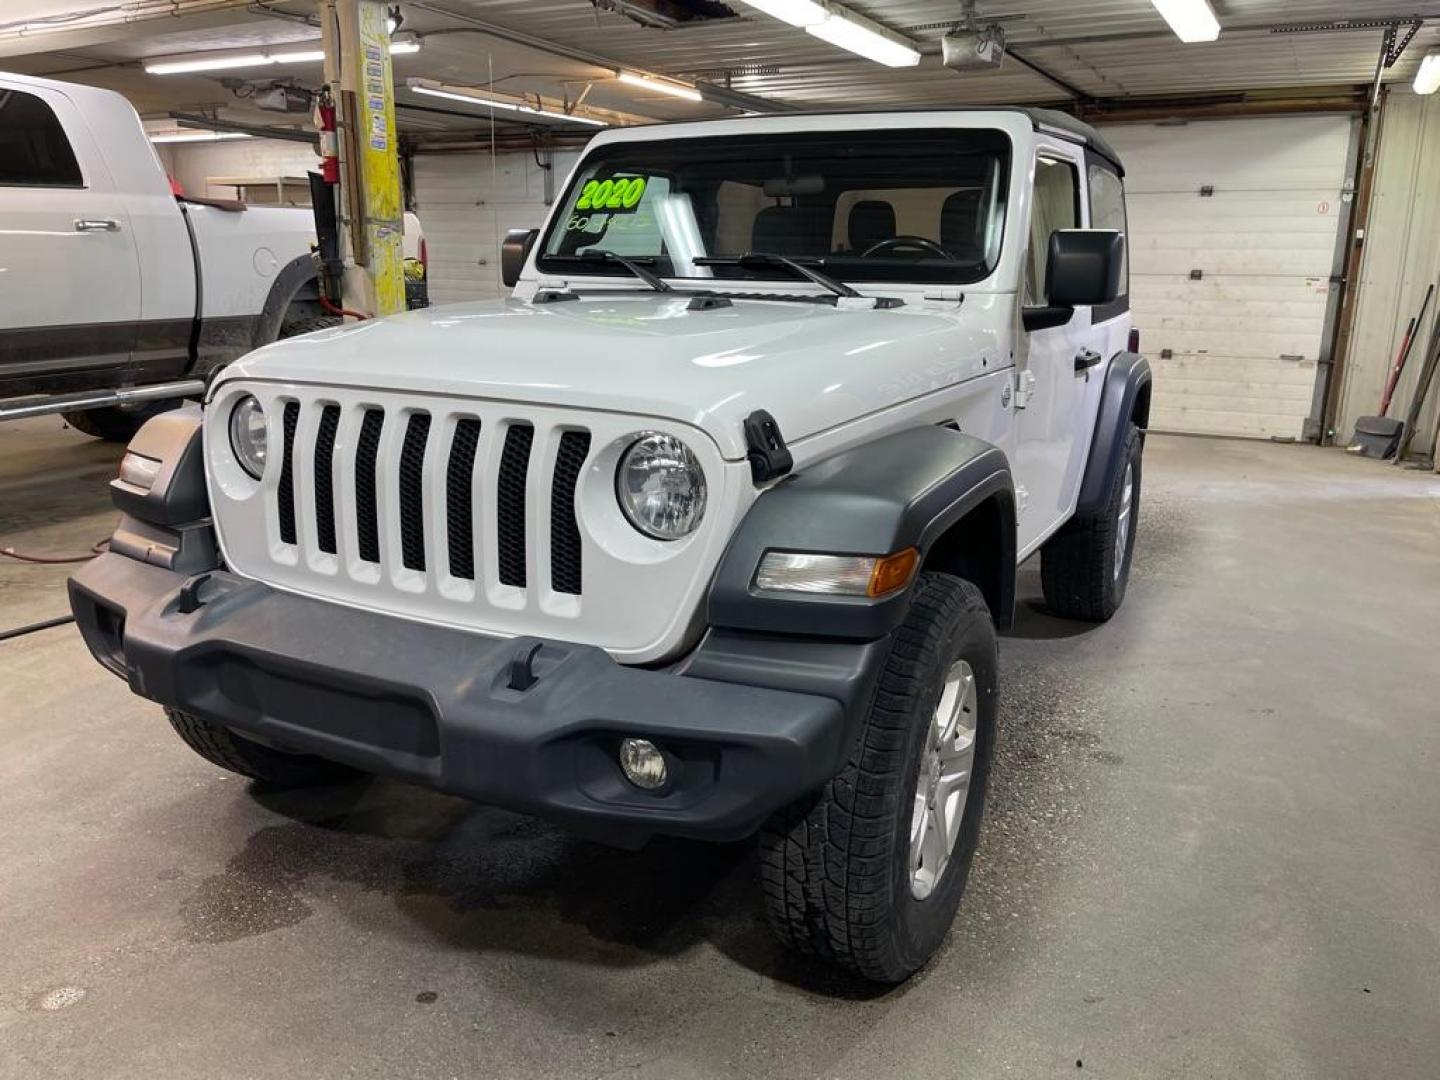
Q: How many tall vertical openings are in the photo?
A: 7